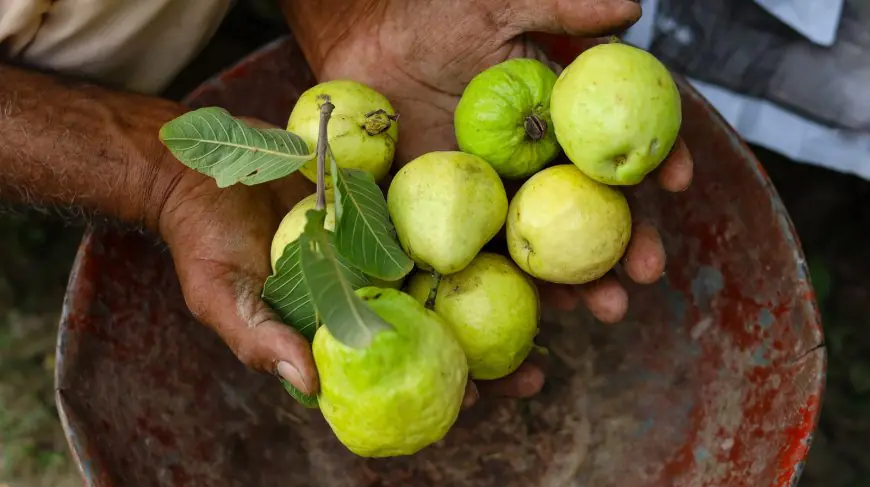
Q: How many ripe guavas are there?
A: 7